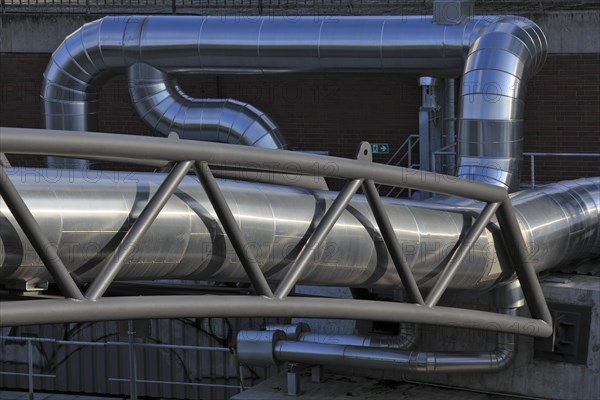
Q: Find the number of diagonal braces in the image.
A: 7